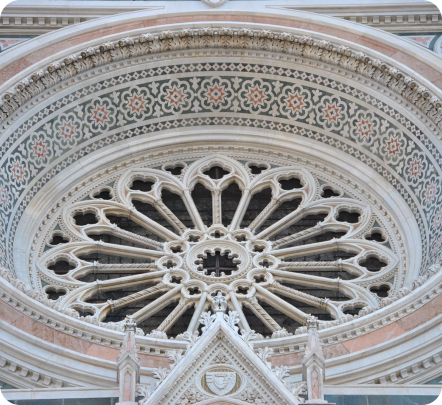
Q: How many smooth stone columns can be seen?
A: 12